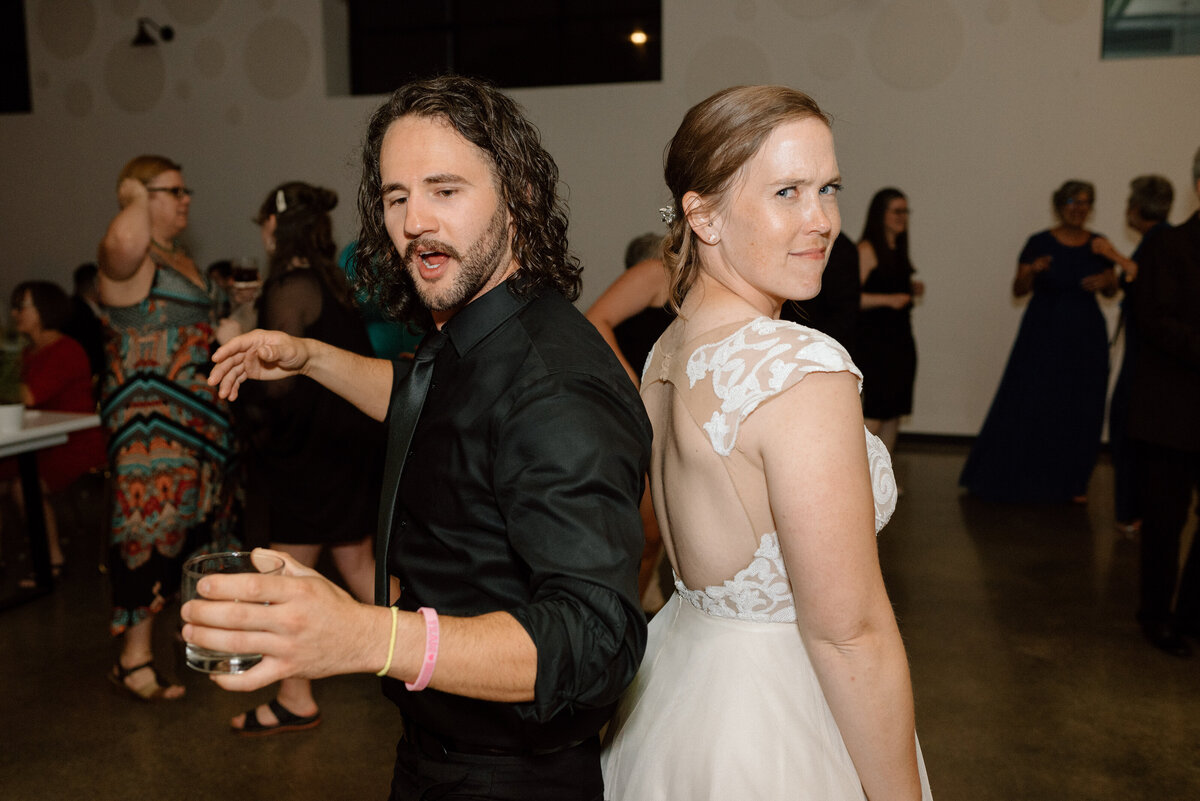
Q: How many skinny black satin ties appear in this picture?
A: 1